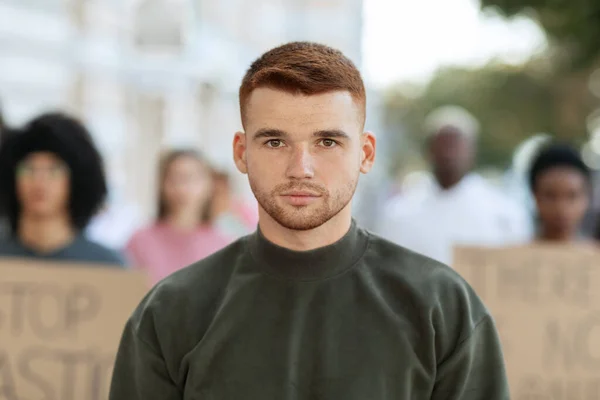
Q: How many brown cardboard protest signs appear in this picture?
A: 2